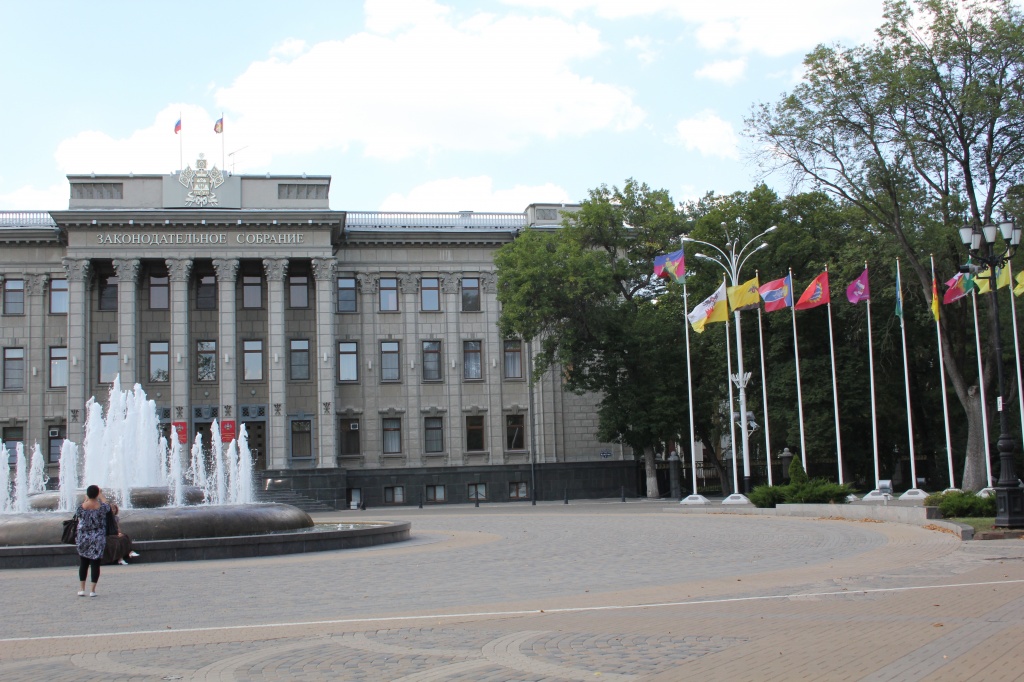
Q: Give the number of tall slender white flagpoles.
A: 10